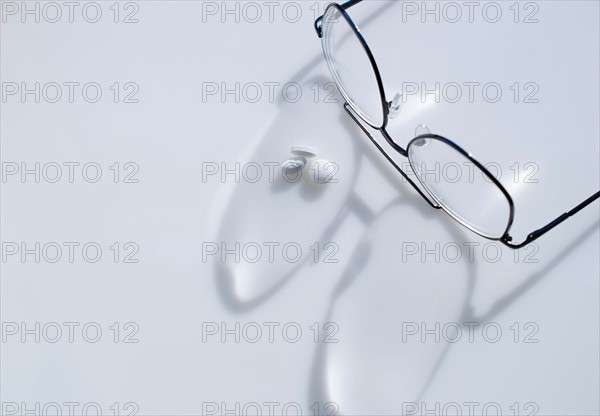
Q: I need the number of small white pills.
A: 3